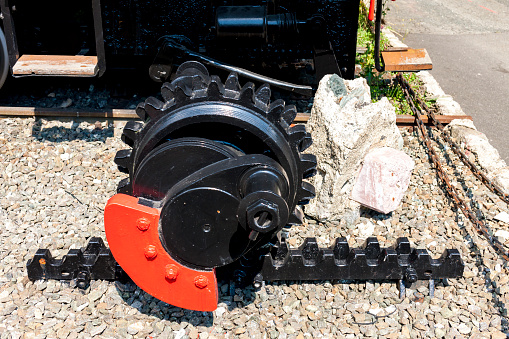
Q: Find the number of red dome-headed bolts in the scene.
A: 4